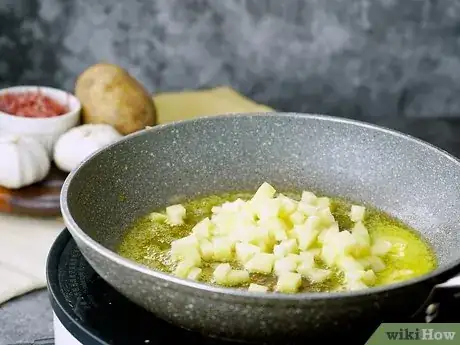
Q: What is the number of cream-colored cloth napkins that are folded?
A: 1